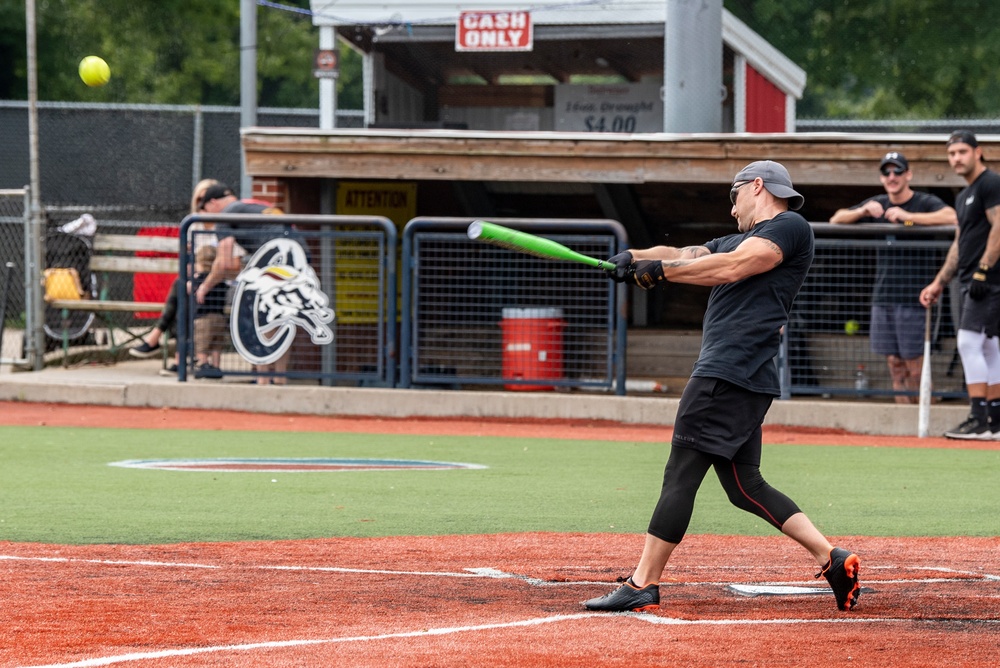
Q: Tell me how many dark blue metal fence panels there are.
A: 3